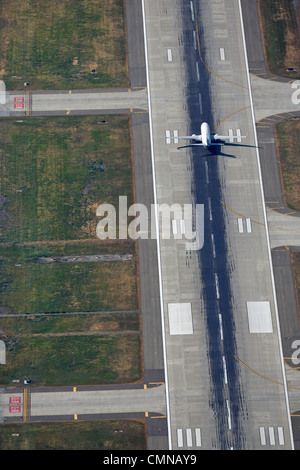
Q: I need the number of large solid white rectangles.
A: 2